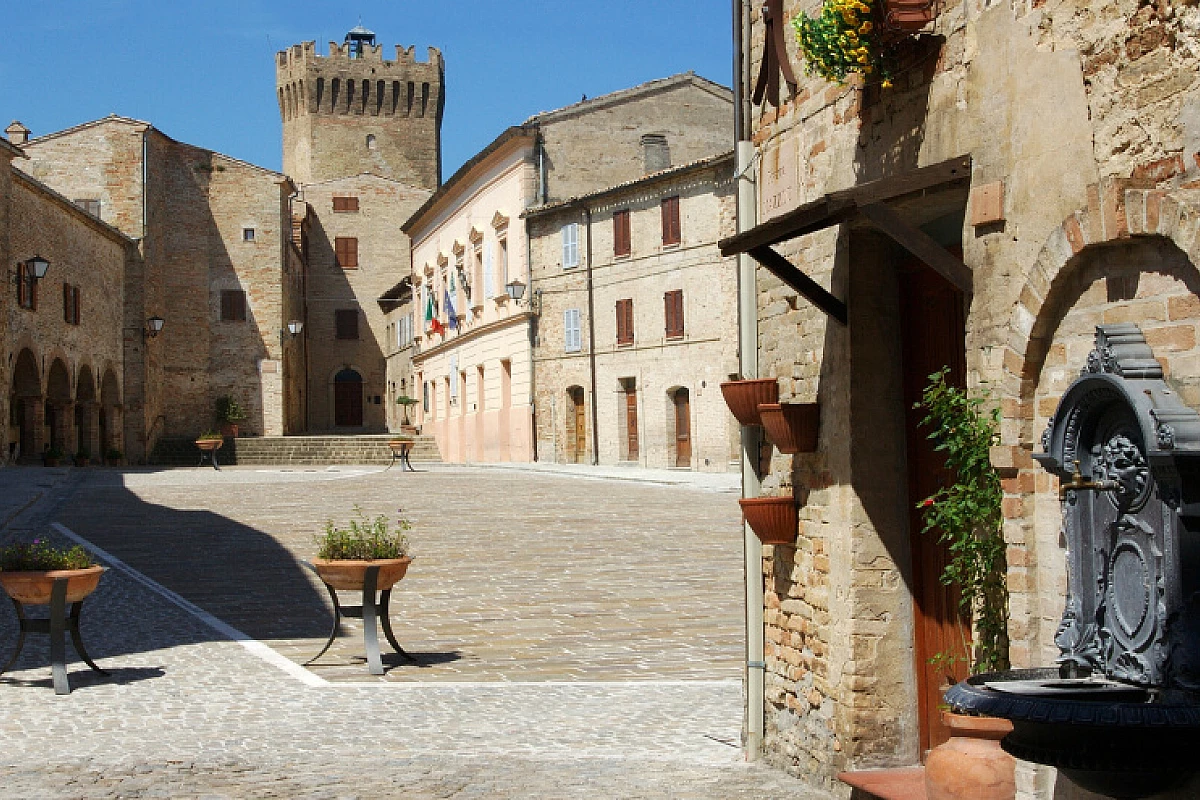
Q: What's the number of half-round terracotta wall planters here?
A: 3